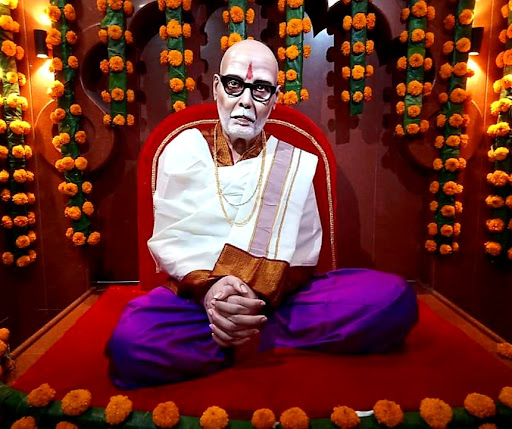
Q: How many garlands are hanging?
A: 10